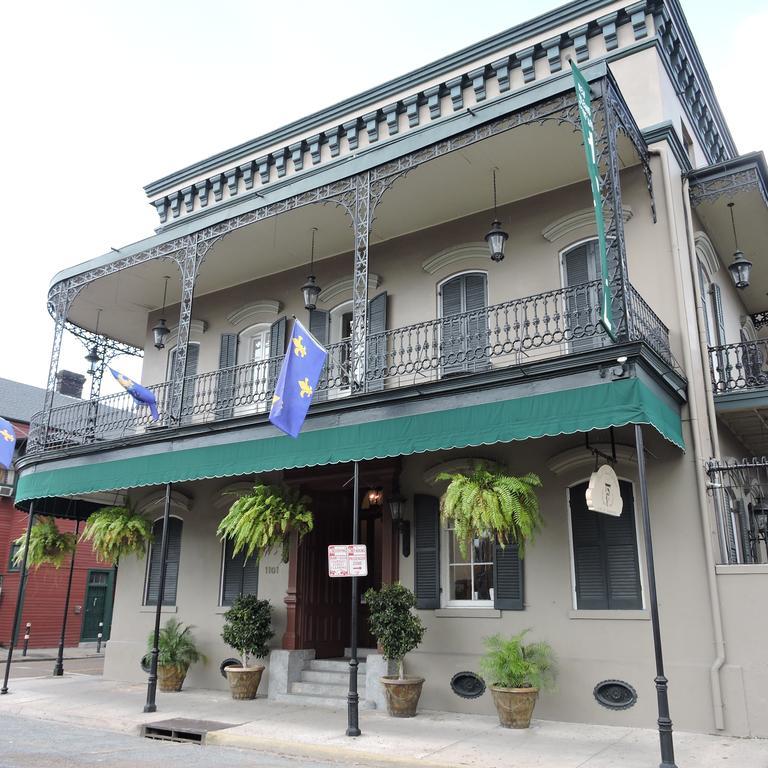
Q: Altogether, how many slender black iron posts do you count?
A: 5